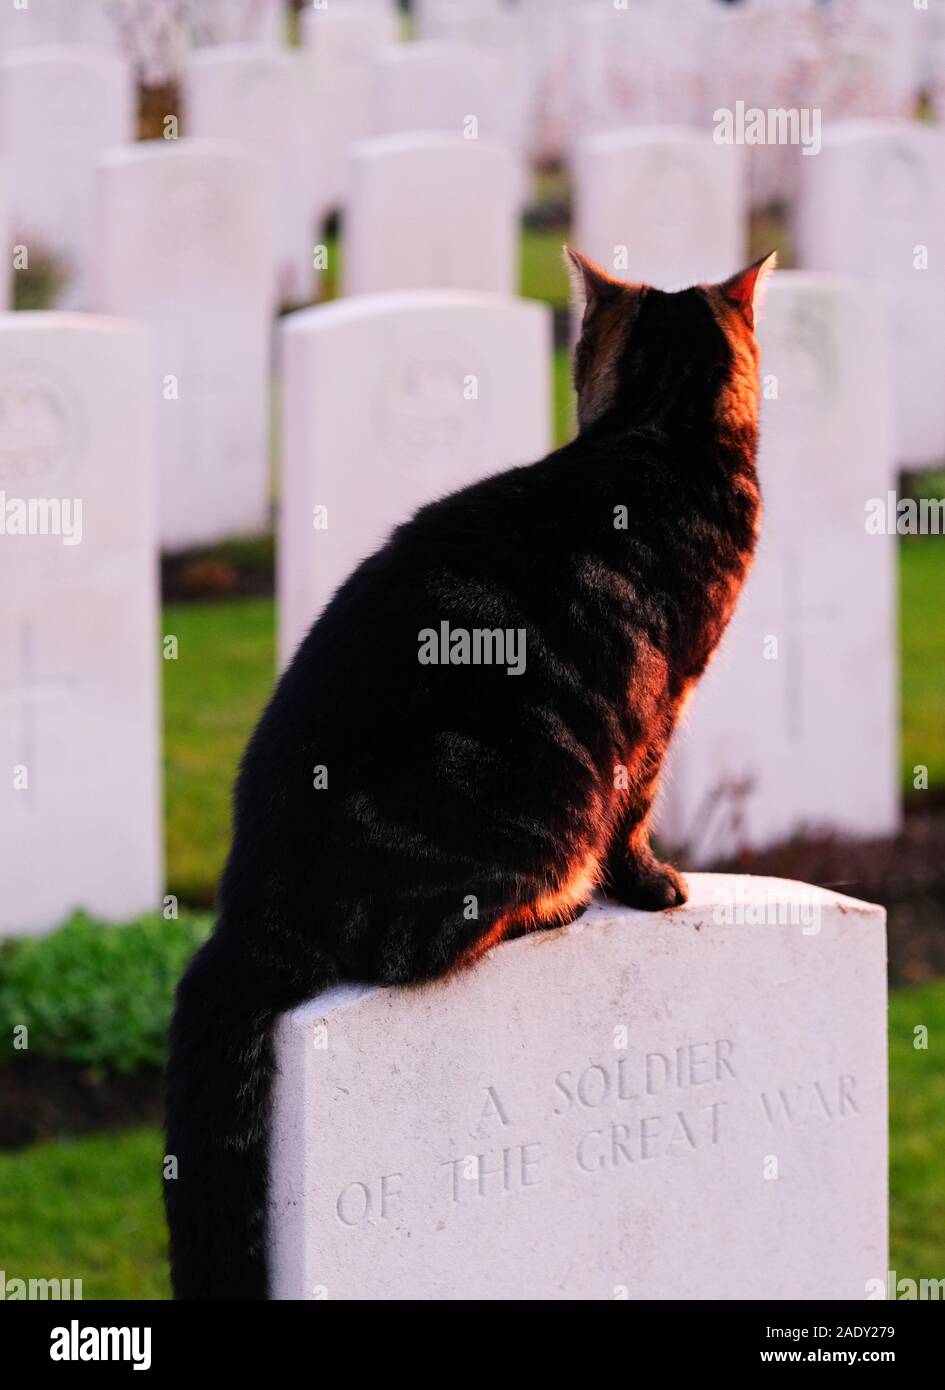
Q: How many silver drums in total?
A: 0